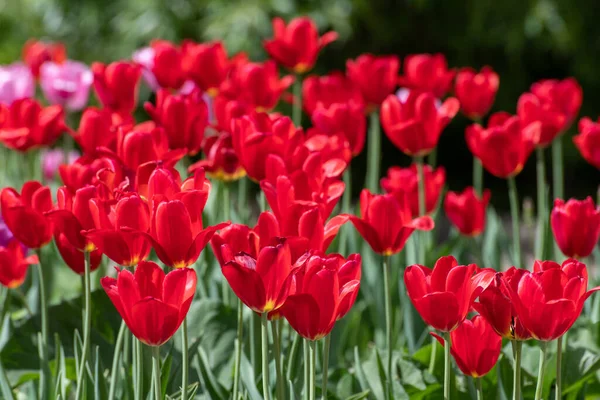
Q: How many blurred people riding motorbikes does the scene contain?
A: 0